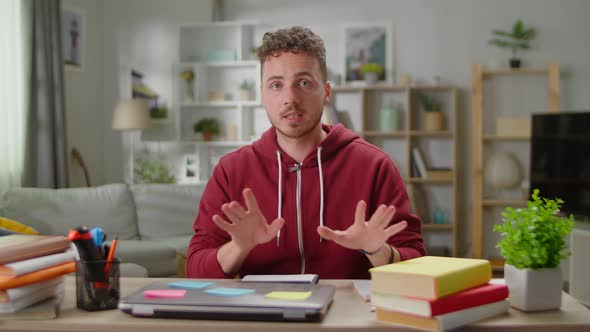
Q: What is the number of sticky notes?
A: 4